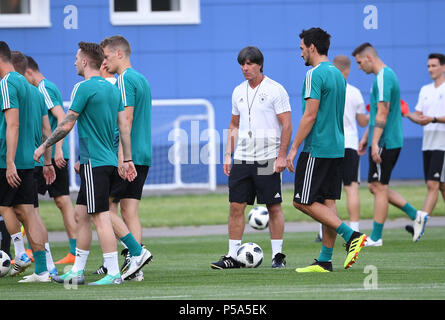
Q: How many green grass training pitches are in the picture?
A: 1